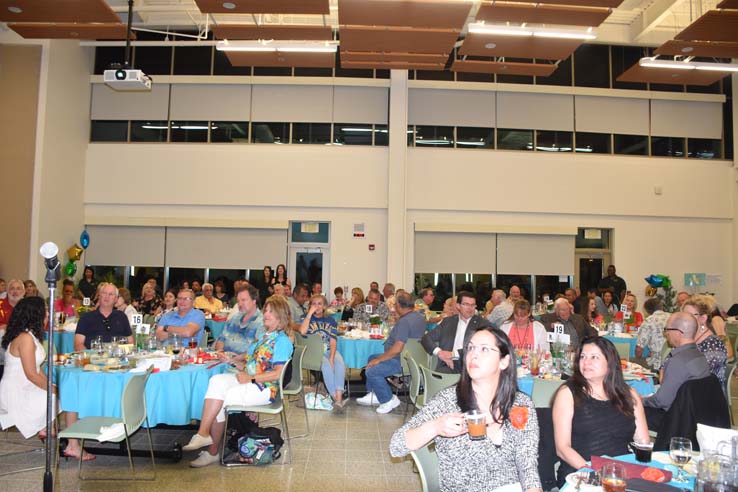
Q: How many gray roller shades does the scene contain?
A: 12